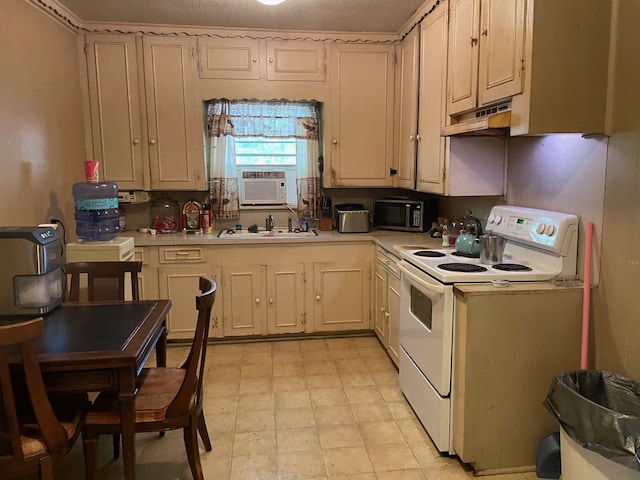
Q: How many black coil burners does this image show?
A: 4